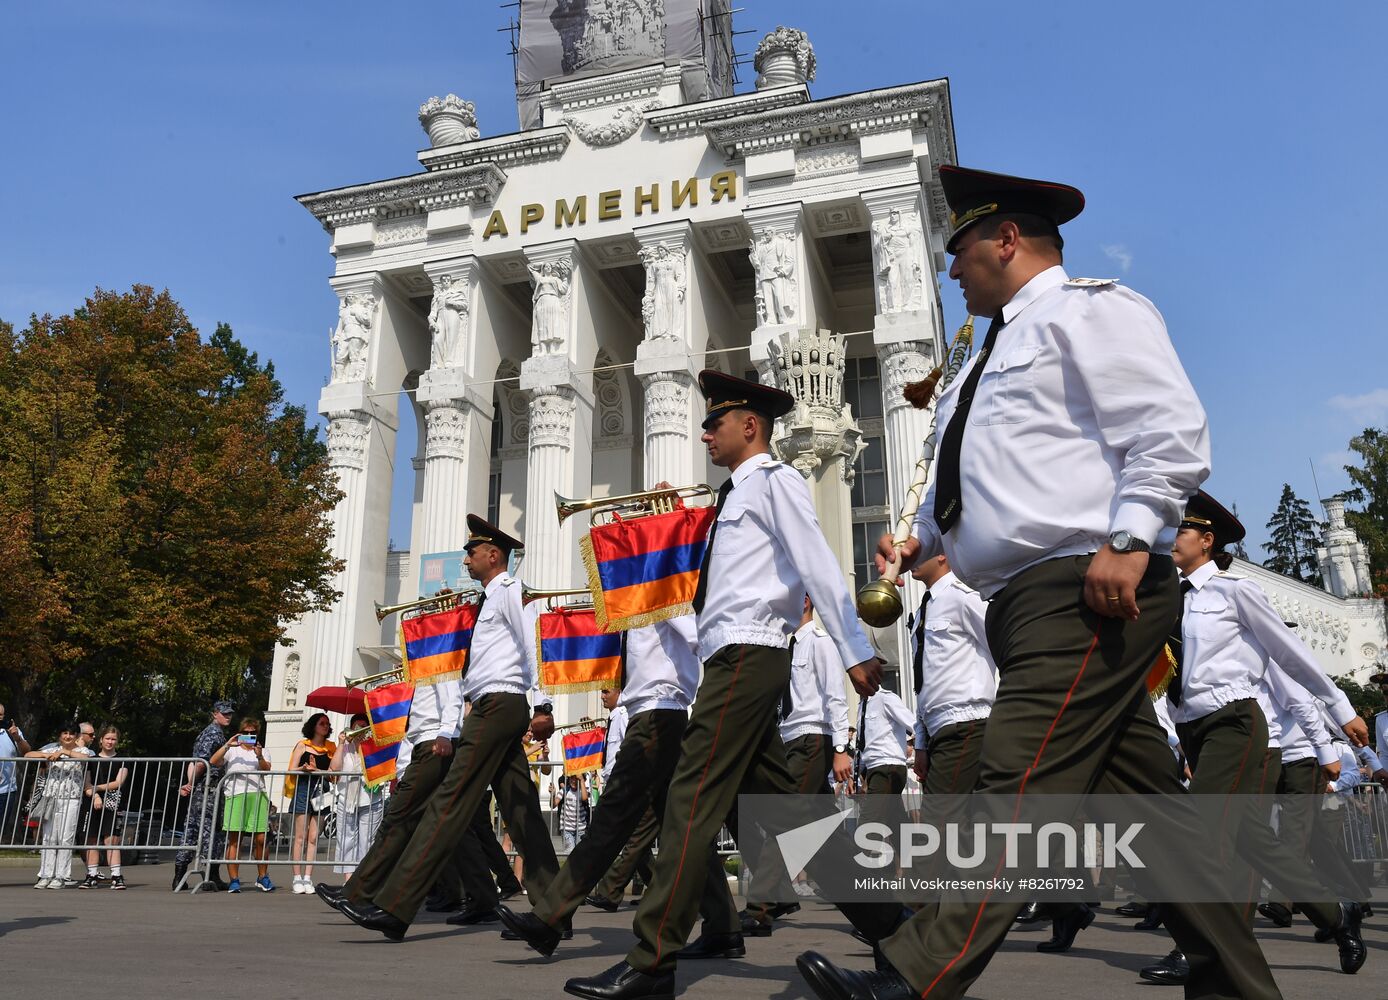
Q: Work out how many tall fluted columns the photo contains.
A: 6